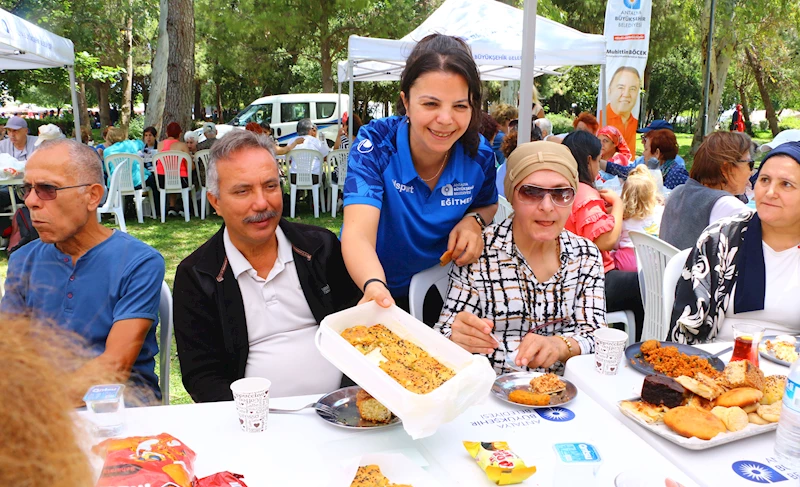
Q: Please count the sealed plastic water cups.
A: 2